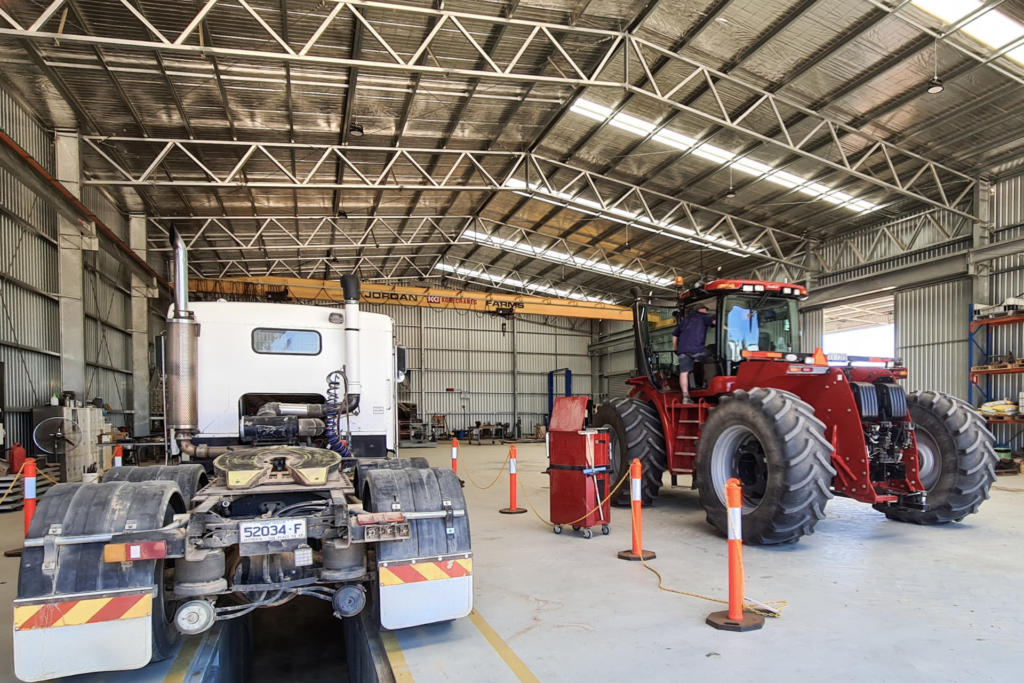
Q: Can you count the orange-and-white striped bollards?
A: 6